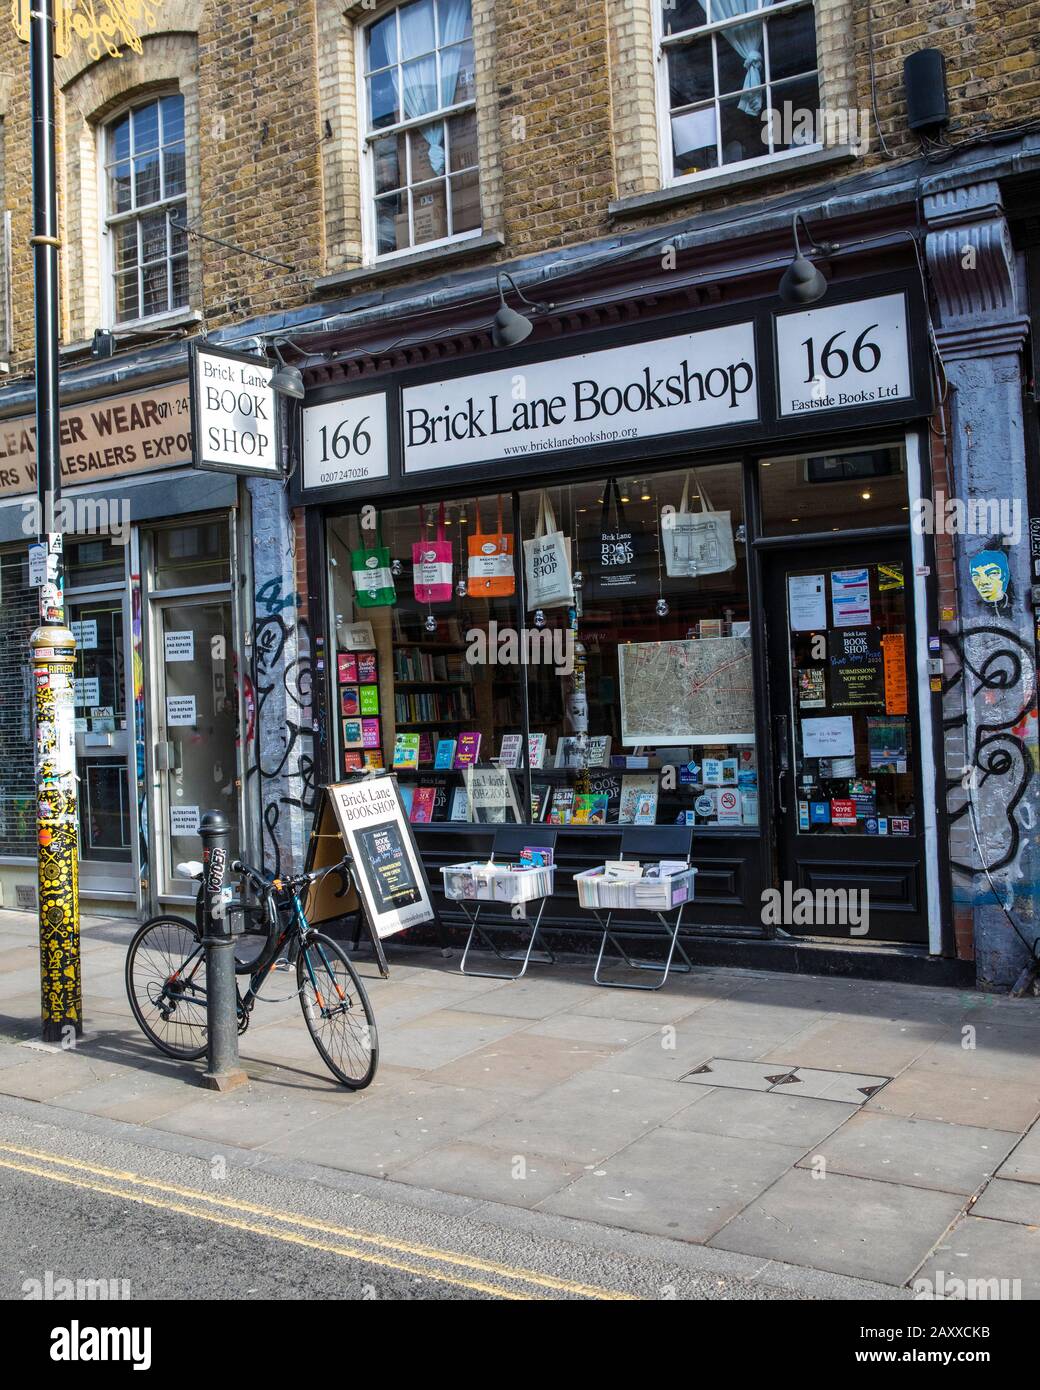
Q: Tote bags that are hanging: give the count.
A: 6